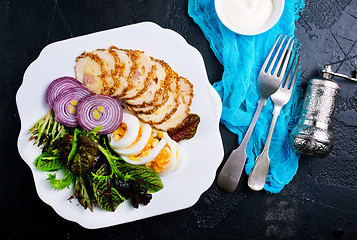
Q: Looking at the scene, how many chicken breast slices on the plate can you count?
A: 8